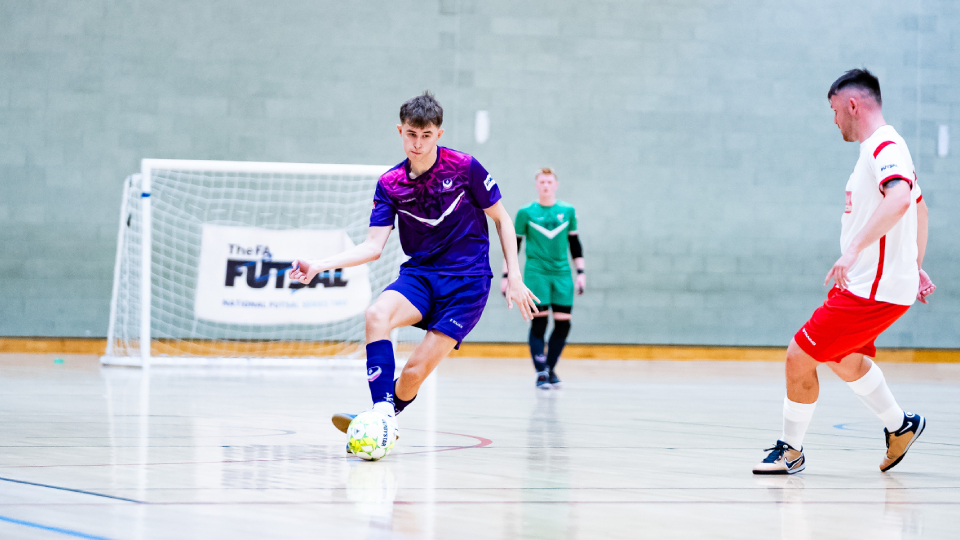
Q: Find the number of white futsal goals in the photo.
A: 1